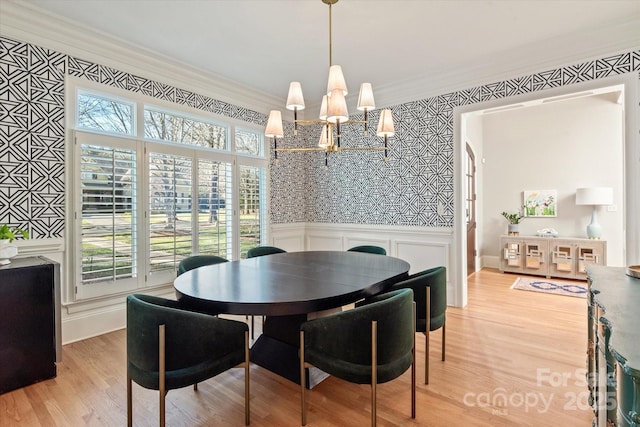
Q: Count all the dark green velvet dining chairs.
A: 6